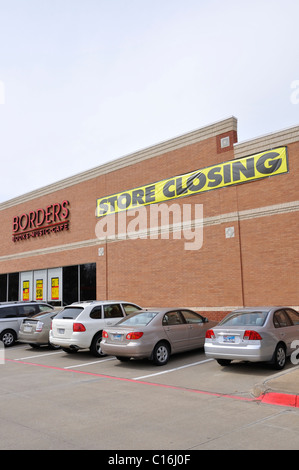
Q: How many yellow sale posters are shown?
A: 3